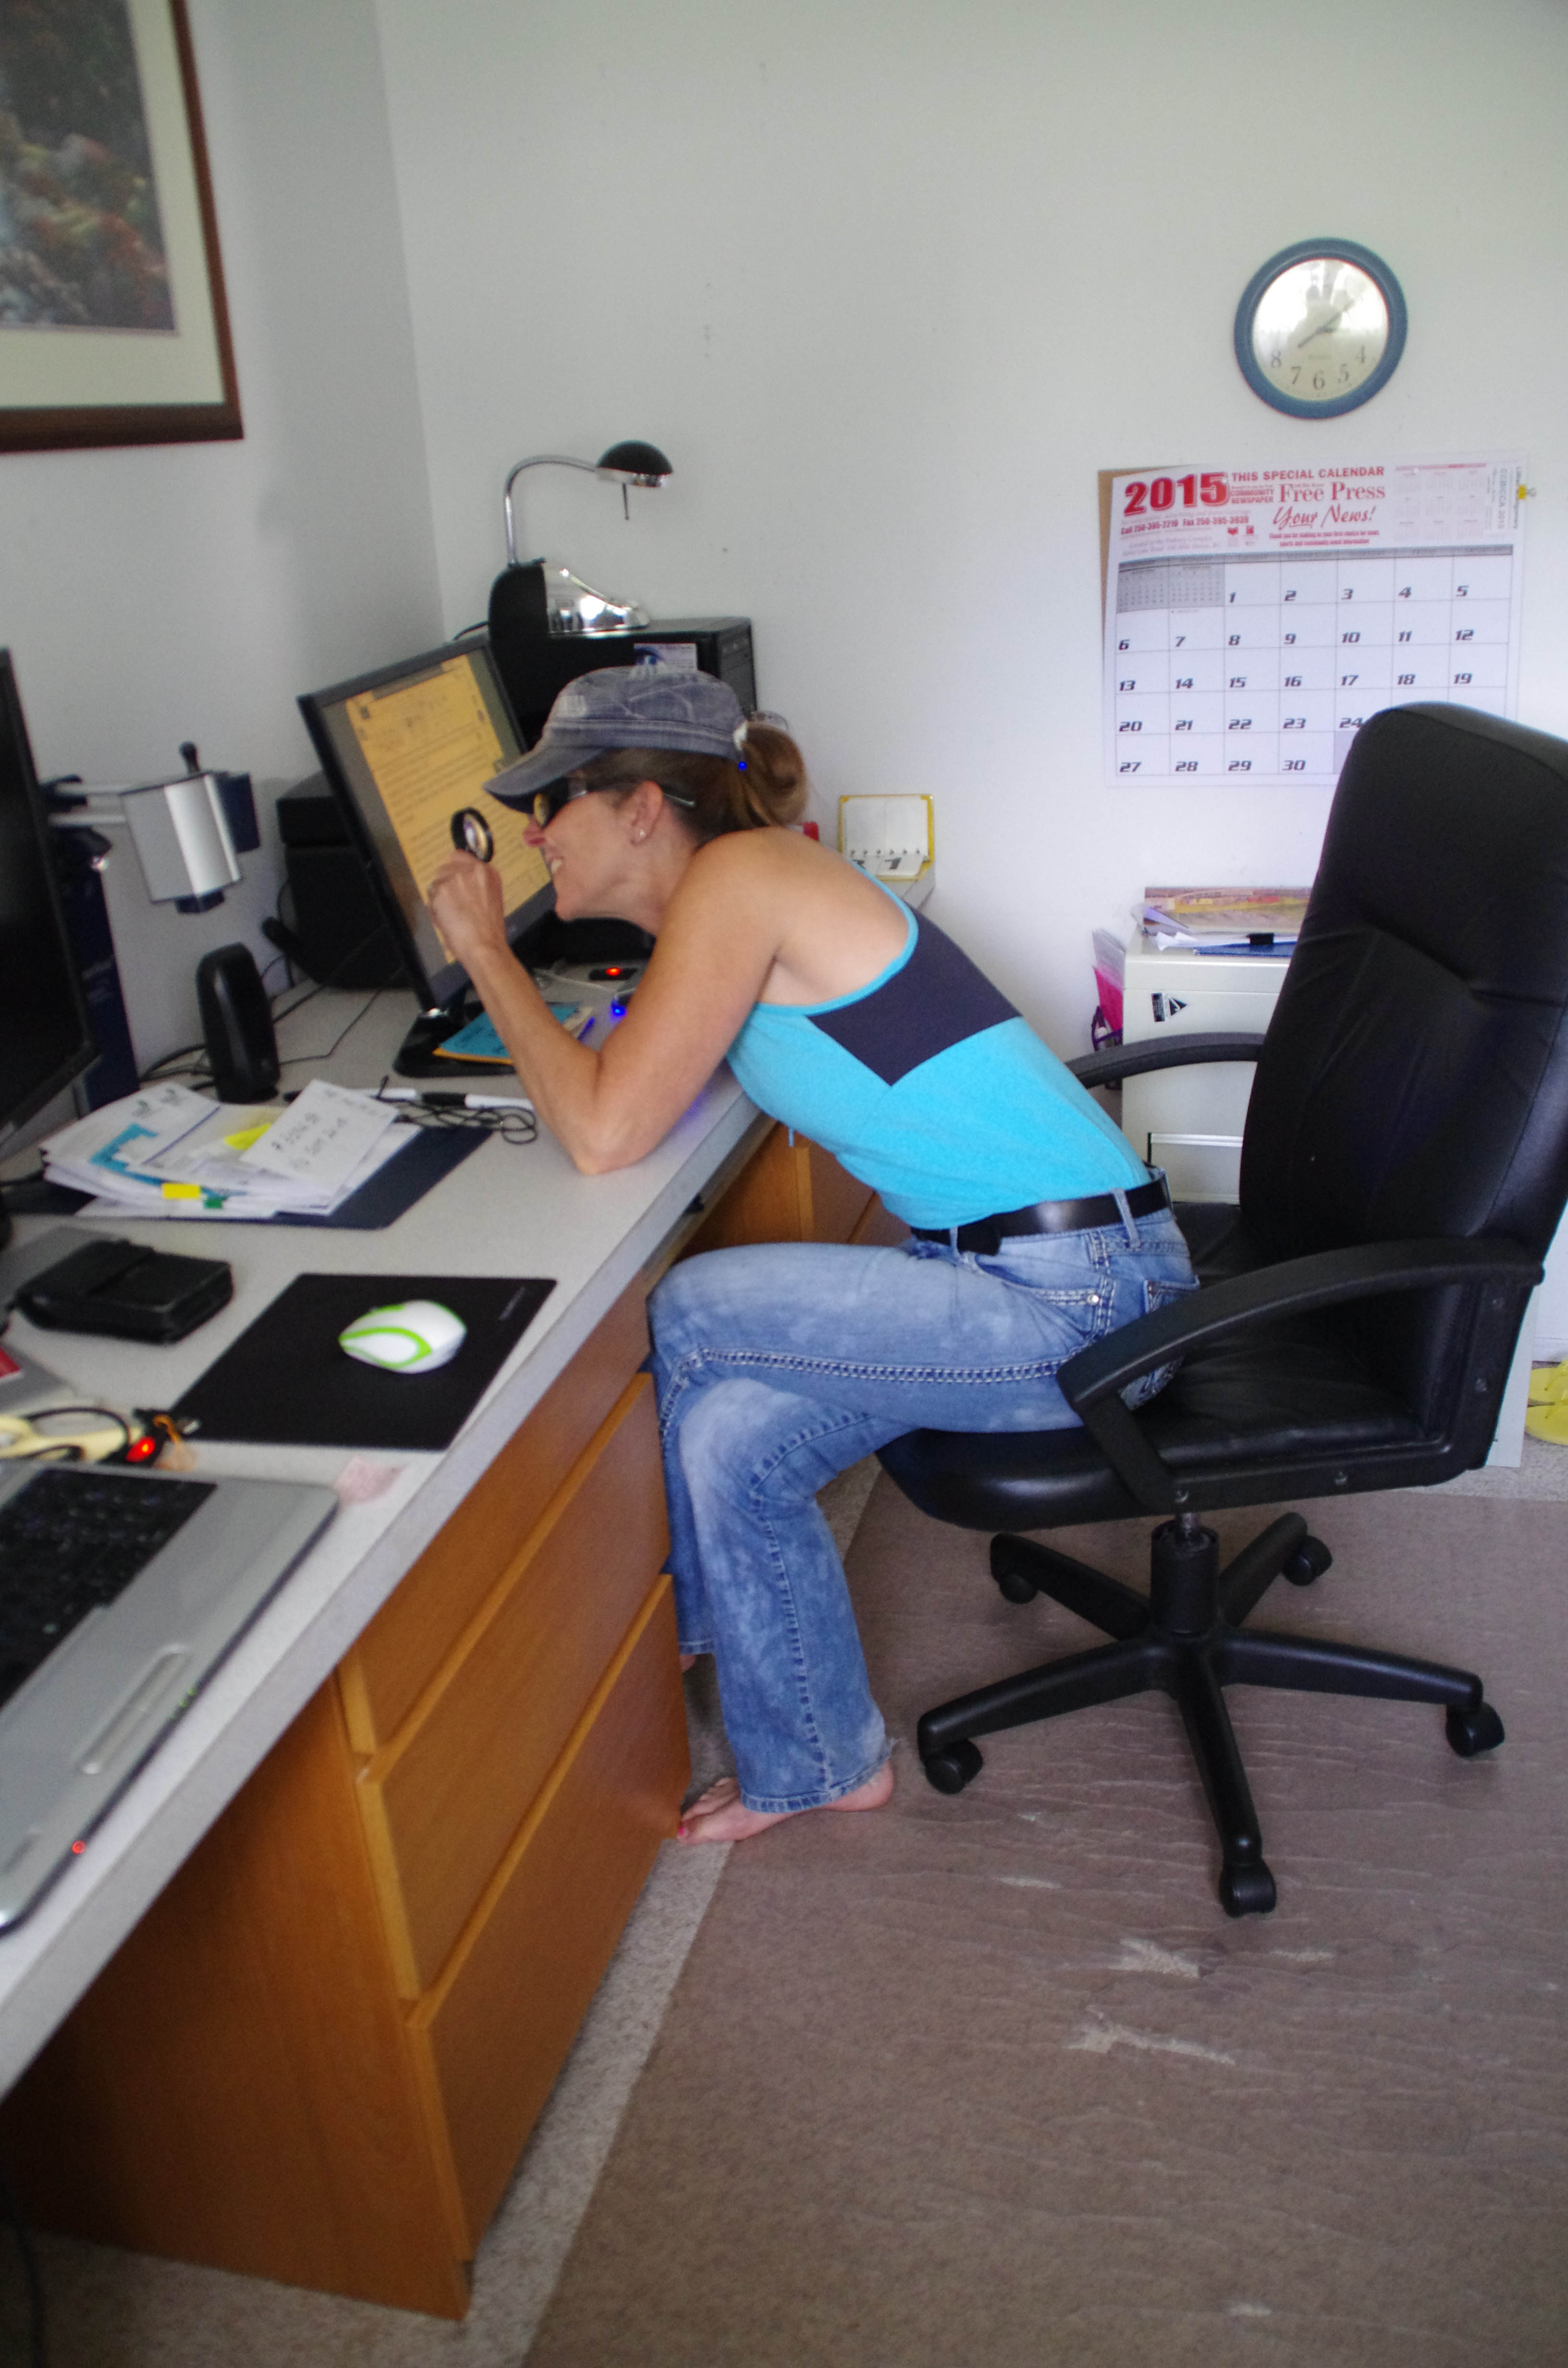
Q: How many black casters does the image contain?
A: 5